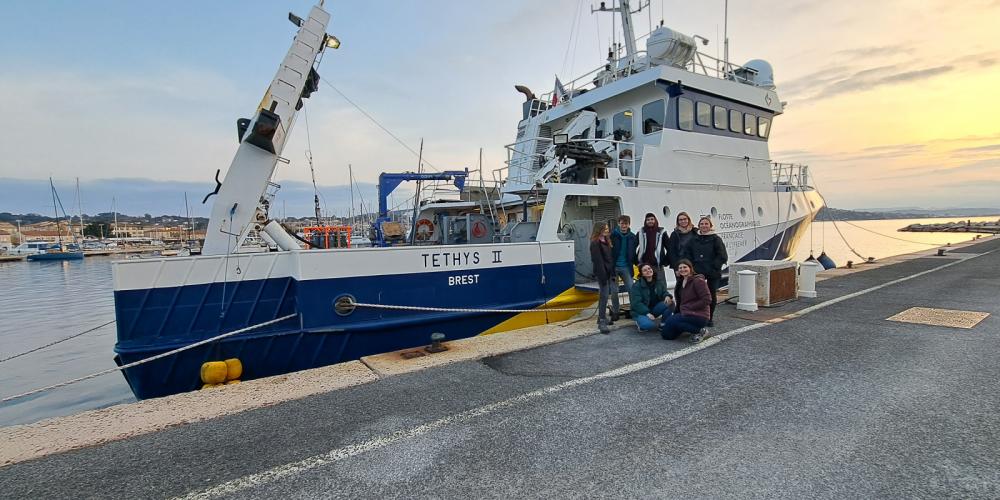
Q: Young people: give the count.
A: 7